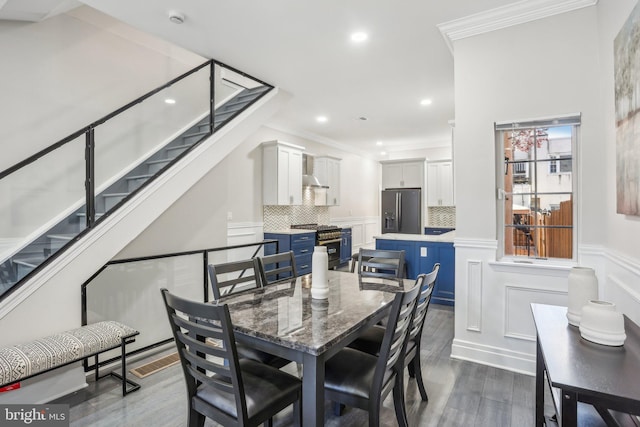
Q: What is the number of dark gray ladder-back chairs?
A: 6